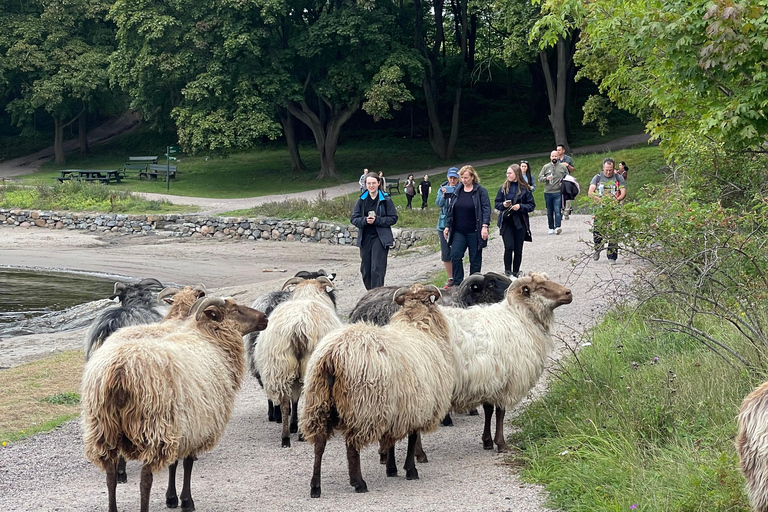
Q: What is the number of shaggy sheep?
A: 9